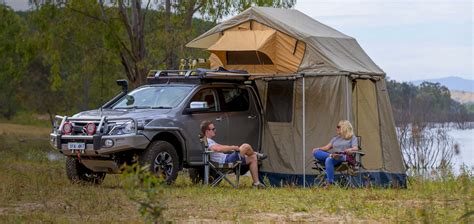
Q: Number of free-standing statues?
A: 0